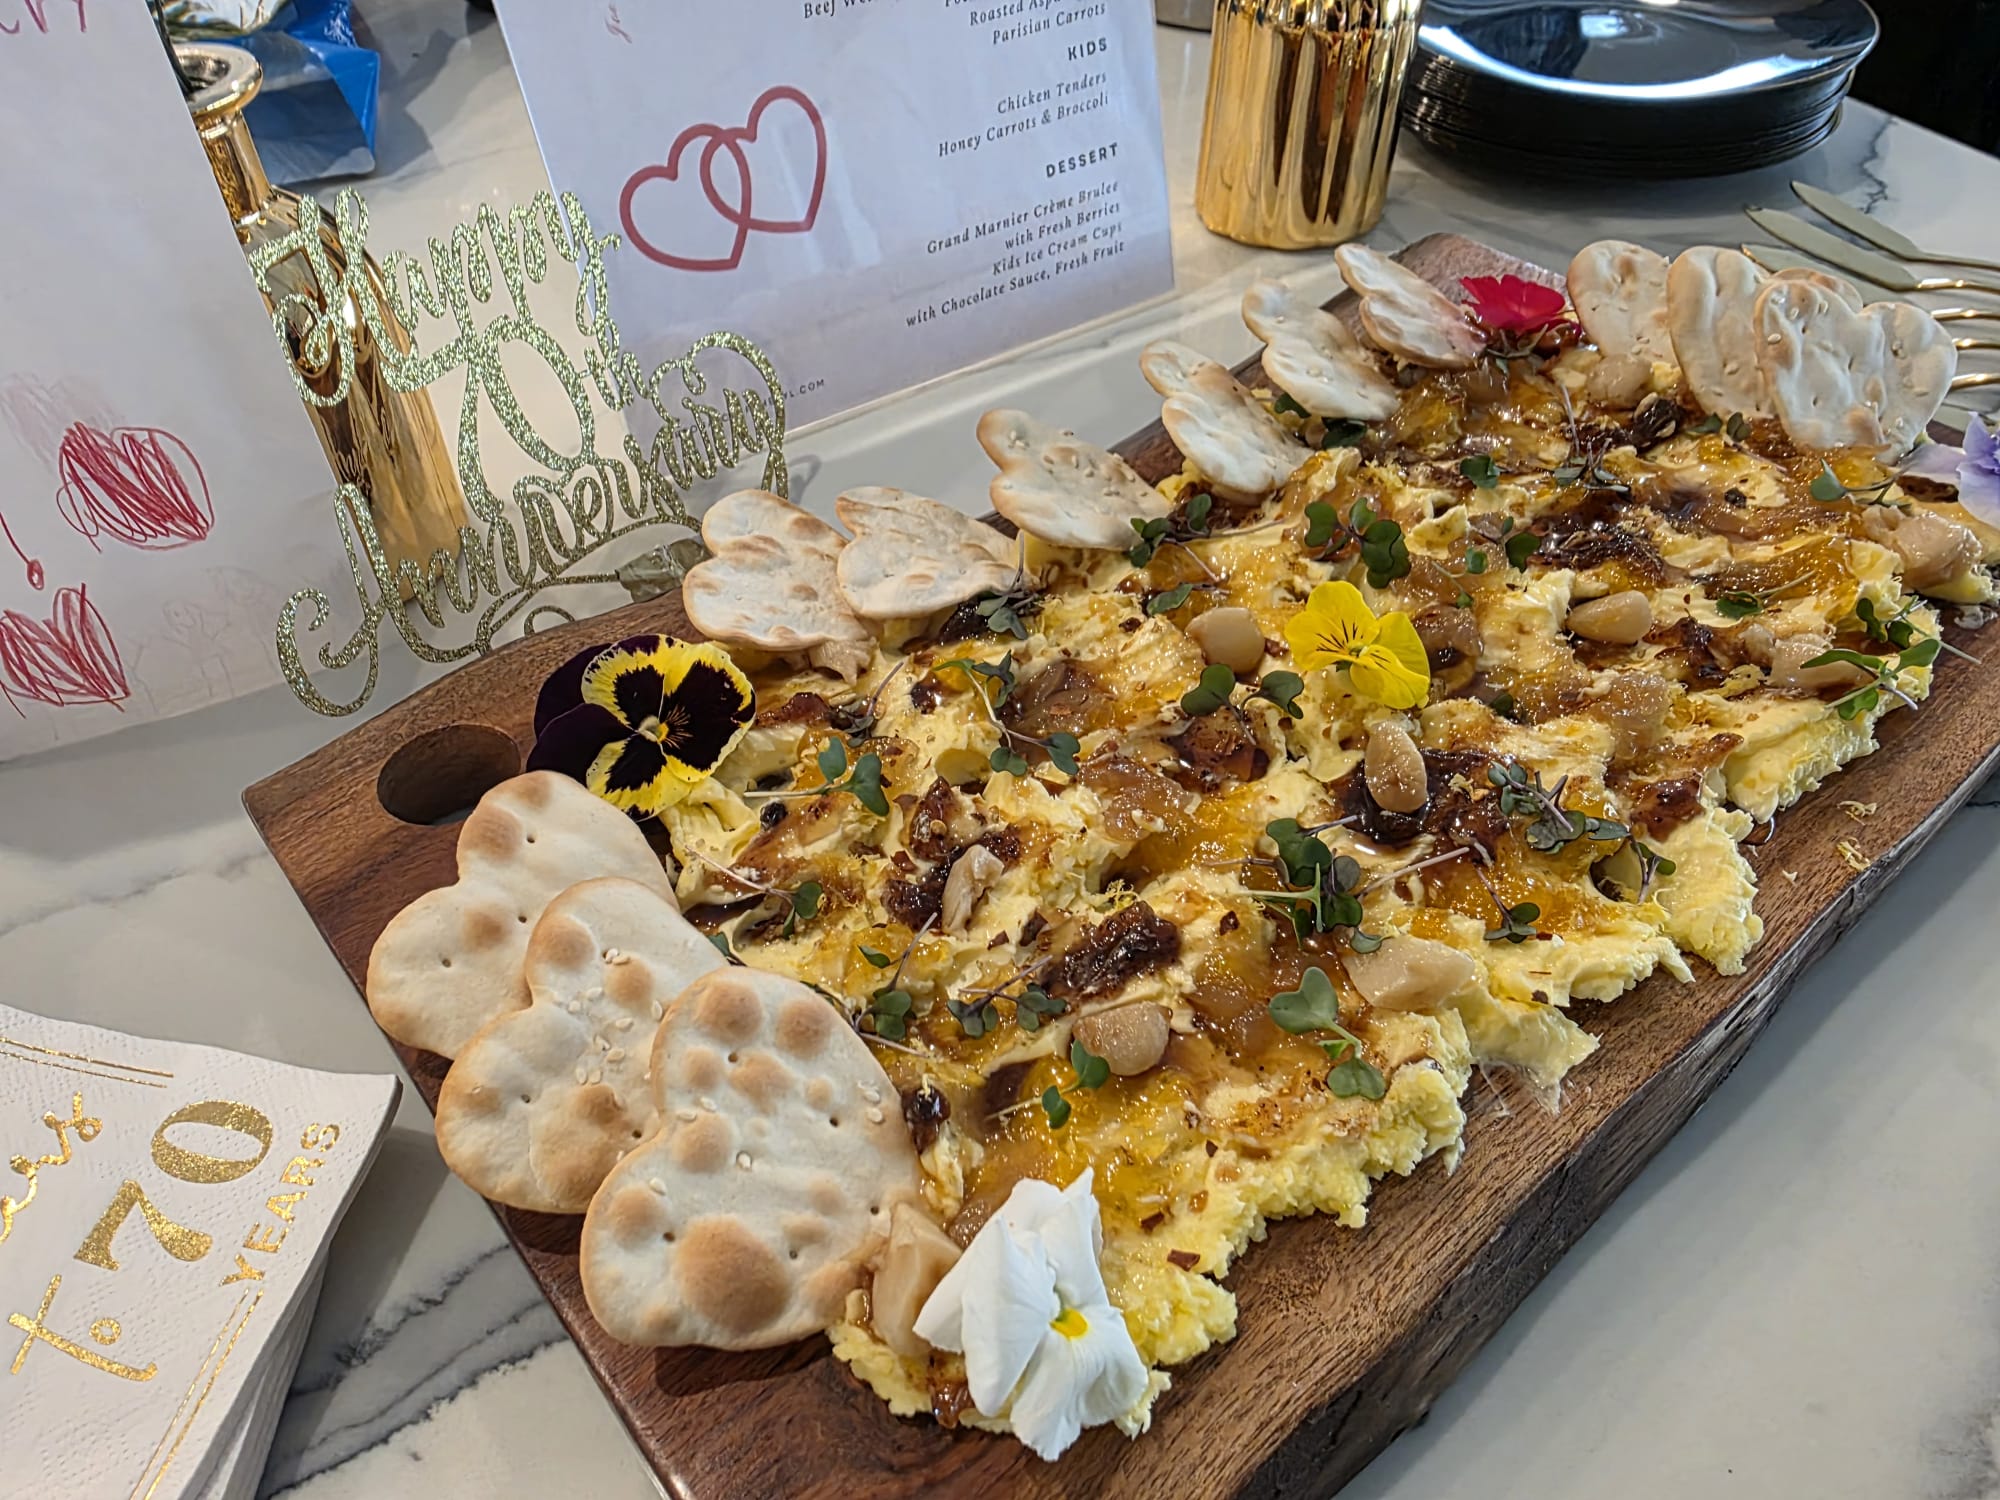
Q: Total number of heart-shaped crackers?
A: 12